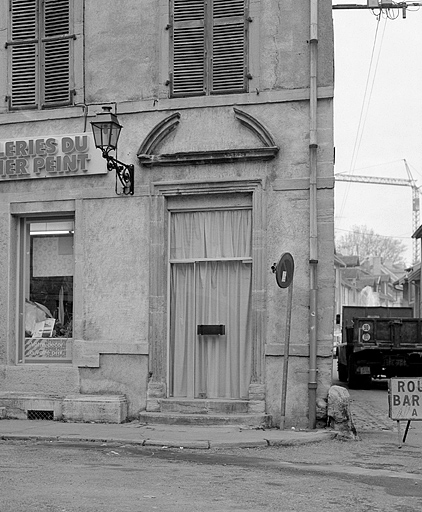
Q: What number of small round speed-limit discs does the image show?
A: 2